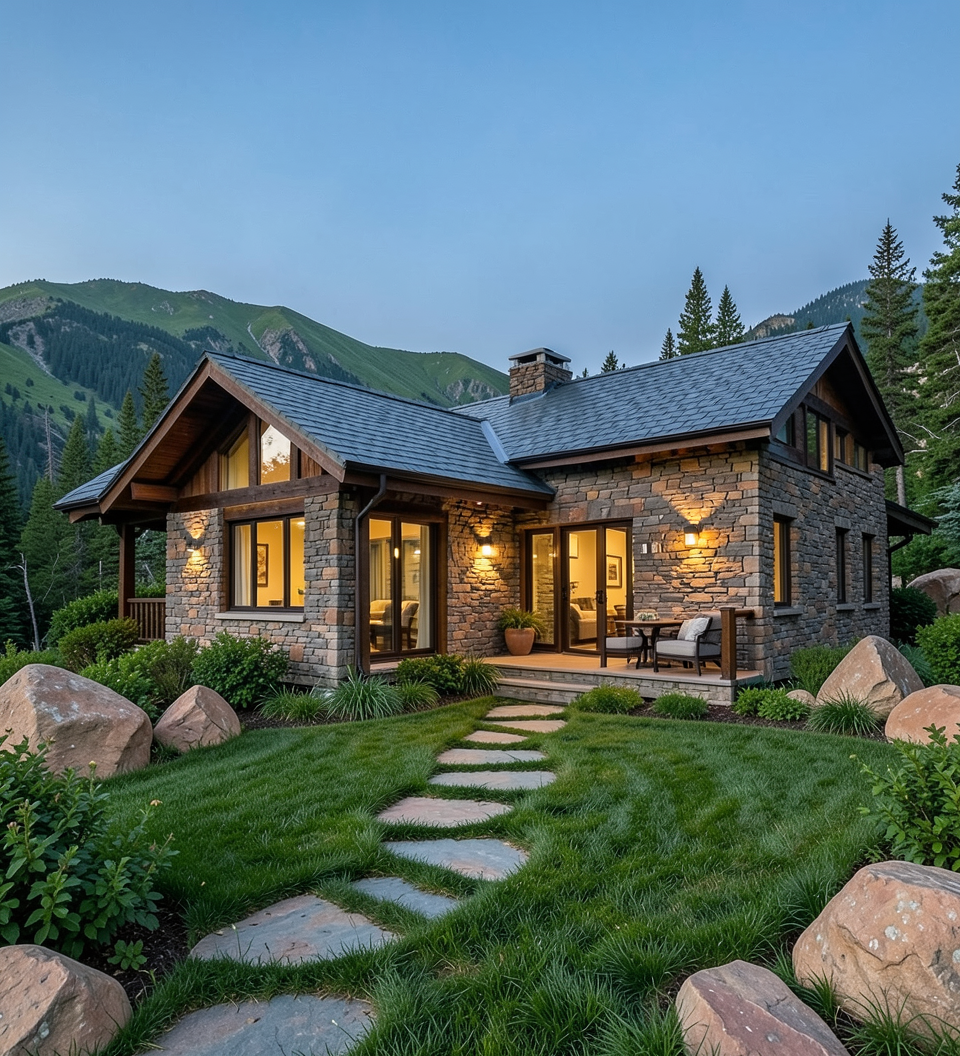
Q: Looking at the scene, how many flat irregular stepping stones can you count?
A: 10